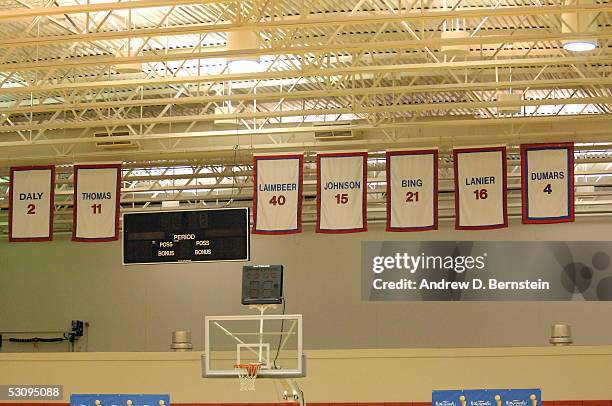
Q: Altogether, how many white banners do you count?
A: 7